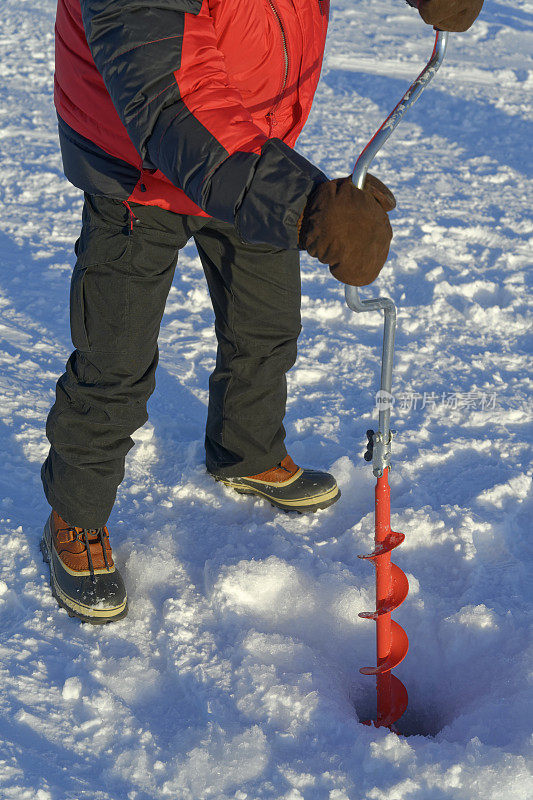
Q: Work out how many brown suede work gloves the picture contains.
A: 2